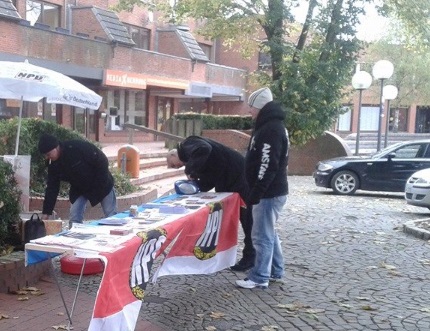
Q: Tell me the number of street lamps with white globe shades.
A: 3